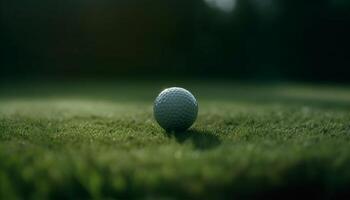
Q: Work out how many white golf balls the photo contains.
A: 1